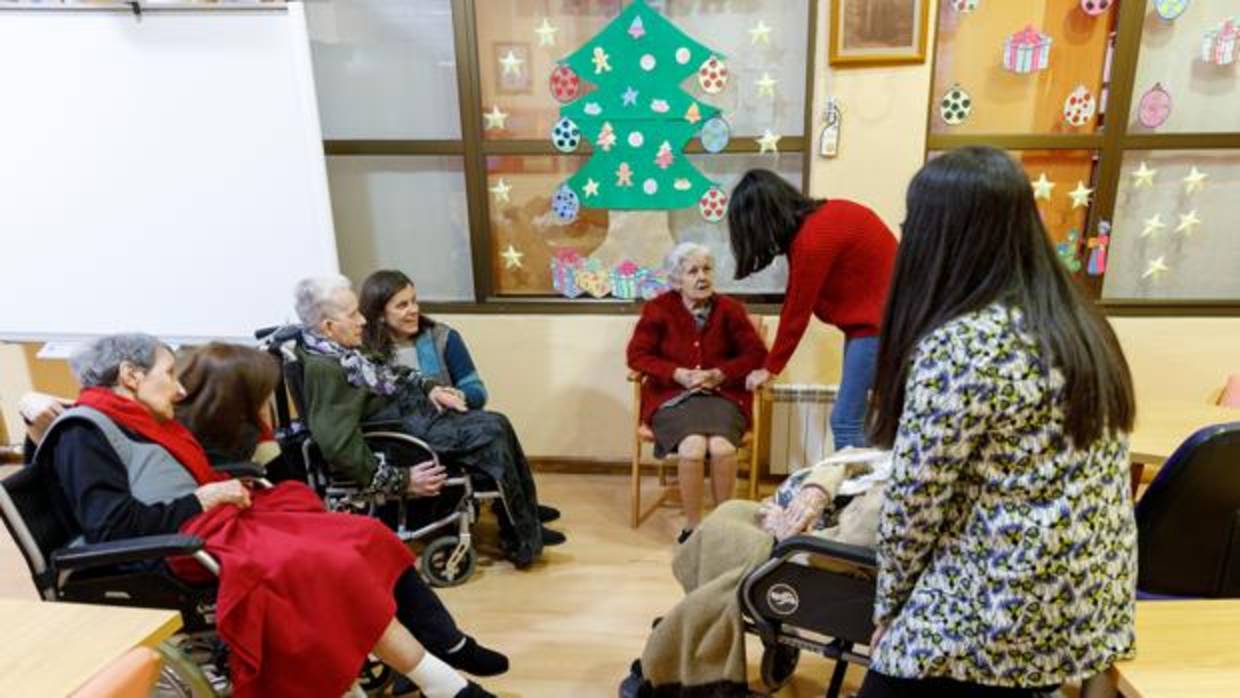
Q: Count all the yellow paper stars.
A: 15